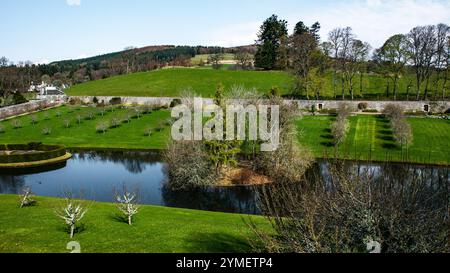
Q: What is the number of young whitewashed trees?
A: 3